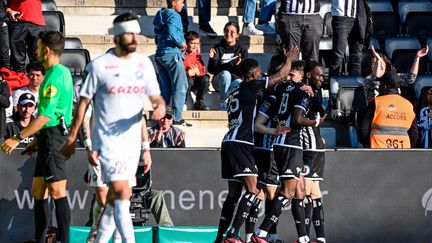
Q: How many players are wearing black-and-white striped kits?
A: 4